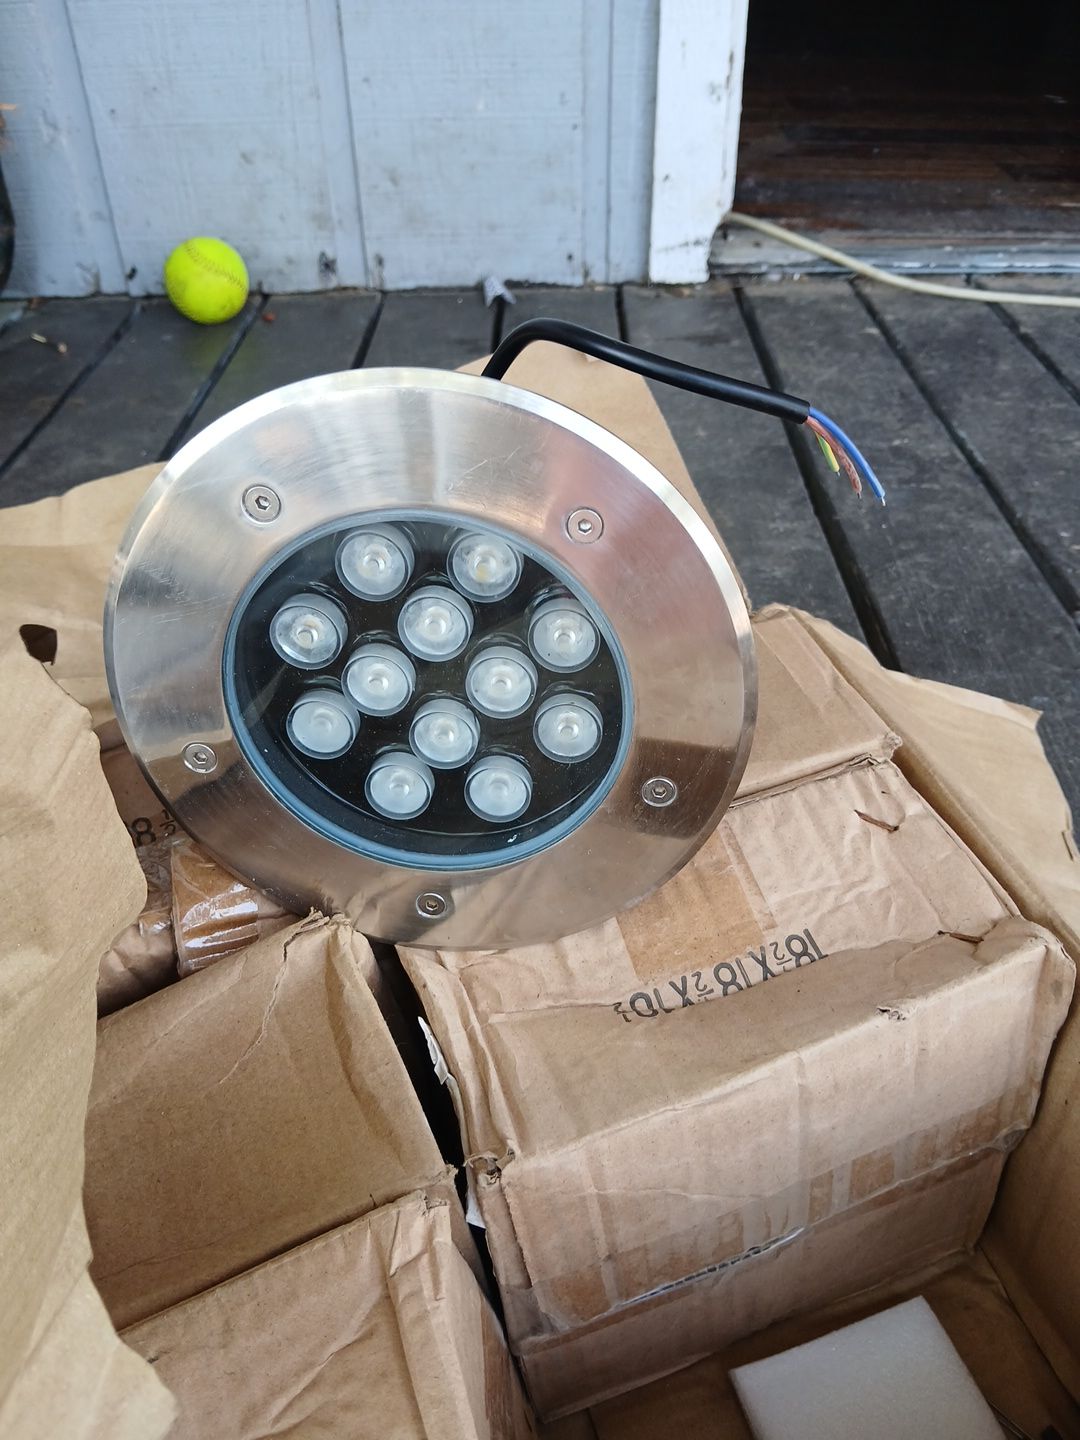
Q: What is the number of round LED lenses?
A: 12